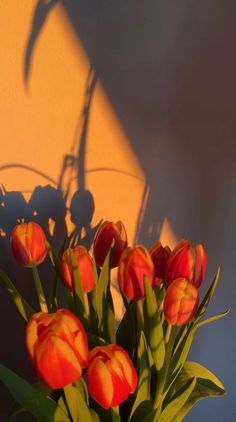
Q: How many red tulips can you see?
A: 9